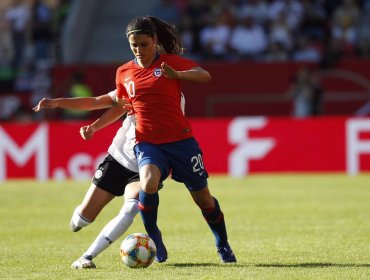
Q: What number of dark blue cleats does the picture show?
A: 2